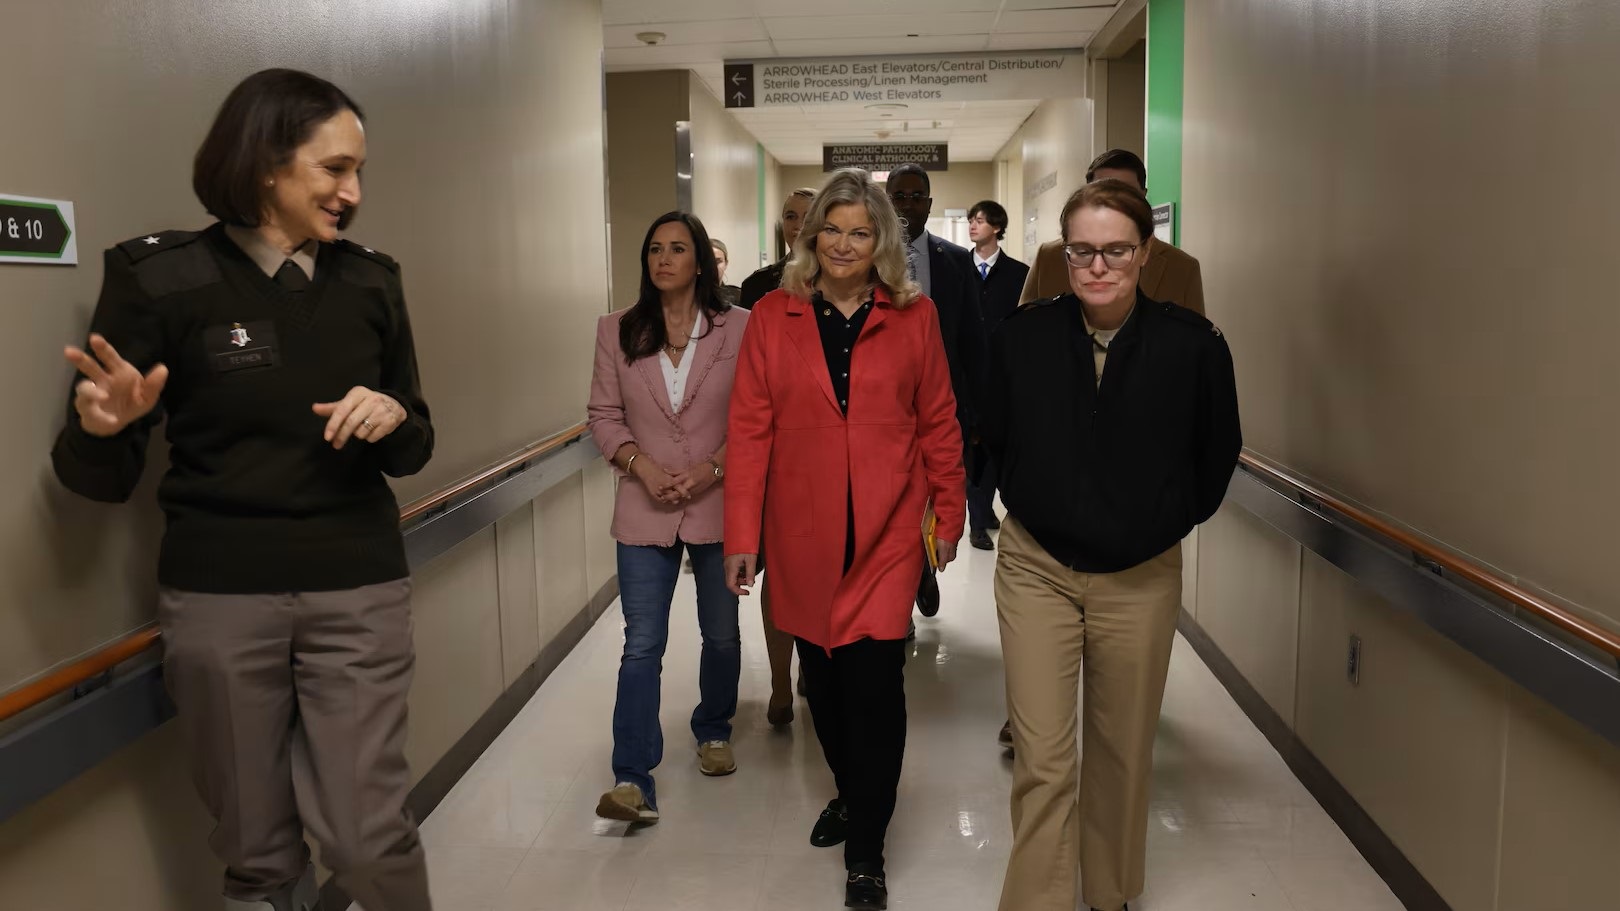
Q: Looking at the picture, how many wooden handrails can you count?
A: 2